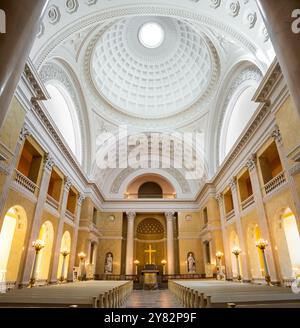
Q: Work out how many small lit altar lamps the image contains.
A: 2